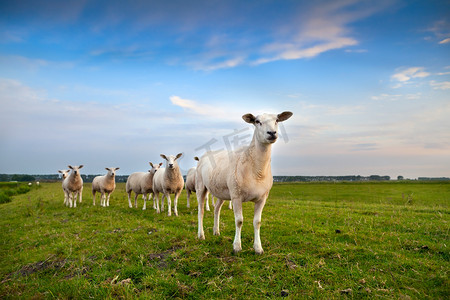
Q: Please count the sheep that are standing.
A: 7